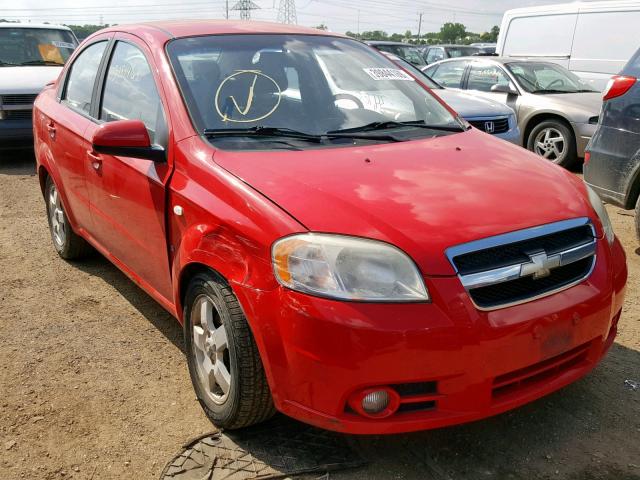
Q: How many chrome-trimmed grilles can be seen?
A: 1